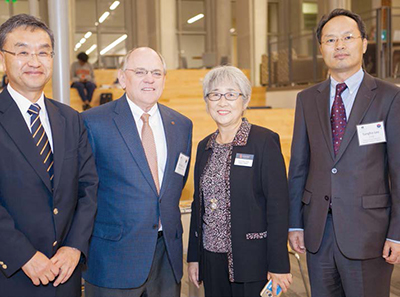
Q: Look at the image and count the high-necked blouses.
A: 1